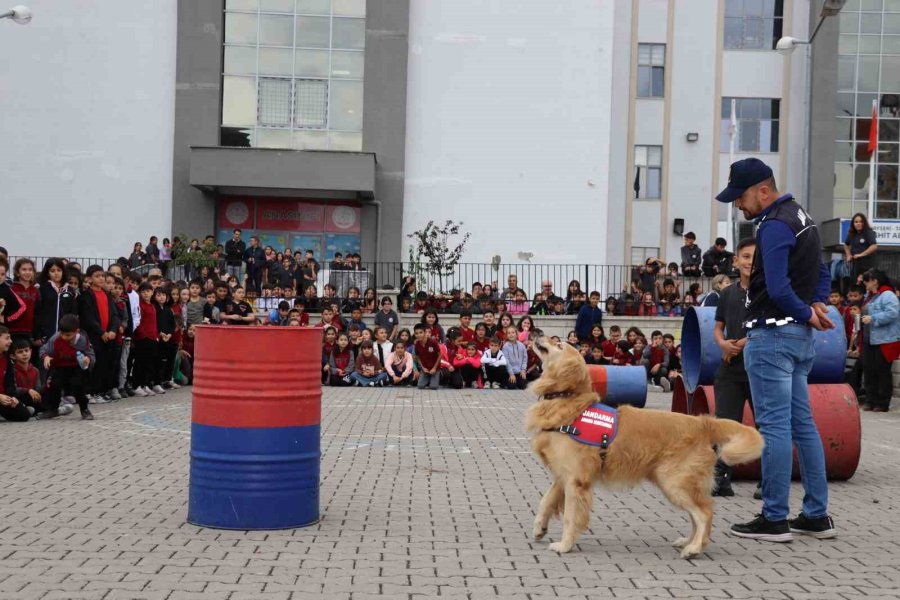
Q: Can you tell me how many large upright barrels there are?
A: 1